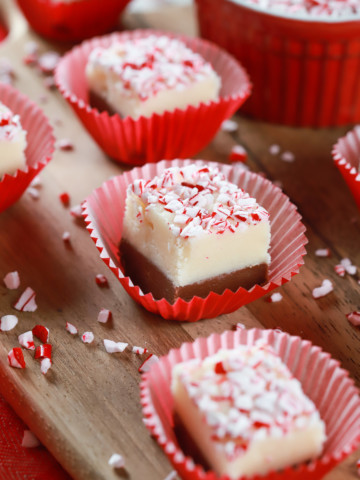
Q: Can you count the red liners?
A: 6